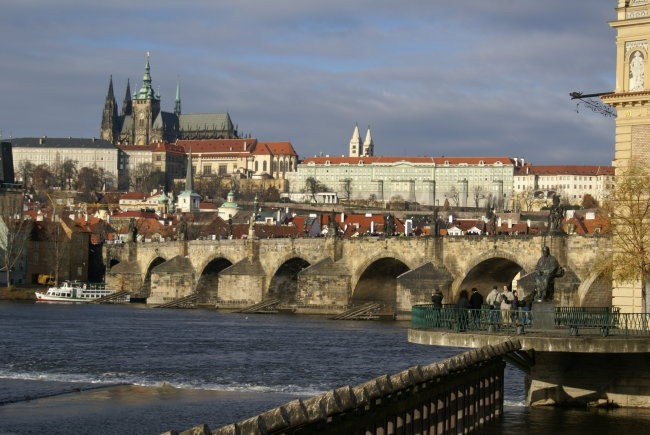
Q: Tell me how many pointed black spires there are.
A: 2